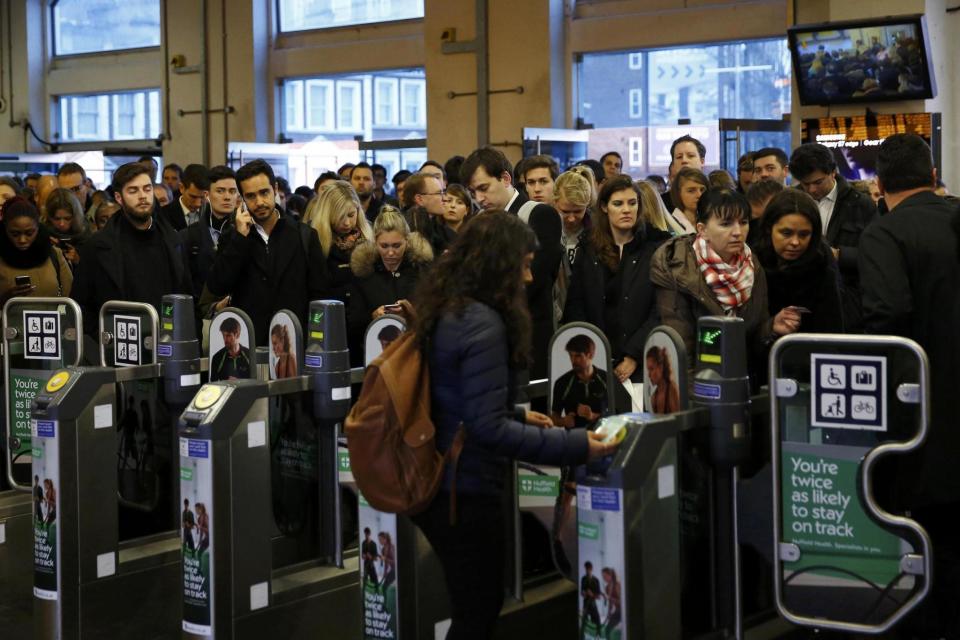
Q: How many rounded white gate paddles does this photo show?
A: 5